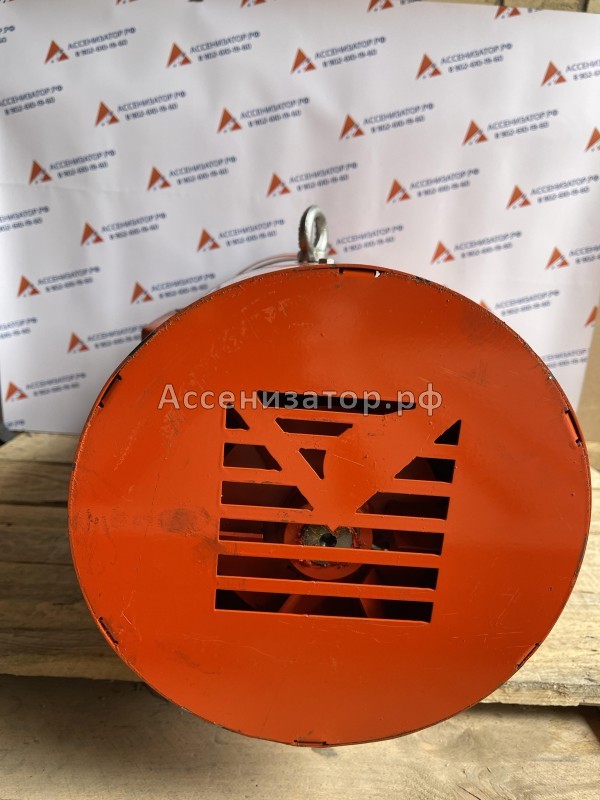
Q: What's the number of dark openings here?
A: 12